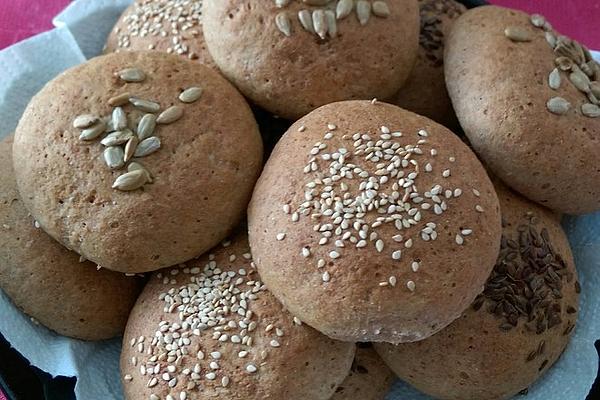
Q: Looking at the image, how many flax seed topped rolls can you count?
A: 2